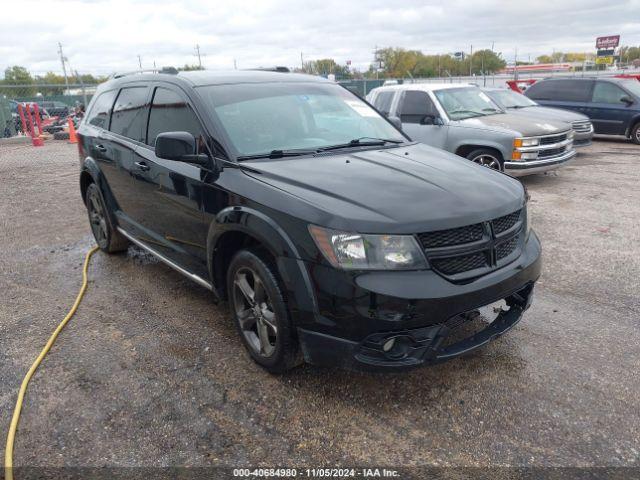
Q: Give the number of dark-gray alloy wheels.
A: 2